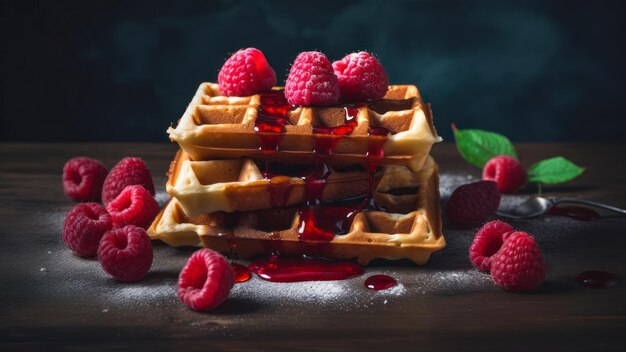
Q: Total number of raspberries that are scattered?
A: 10